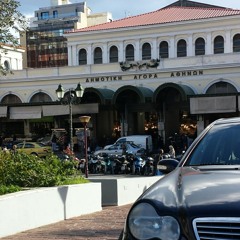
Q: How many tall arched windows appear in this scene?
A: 10